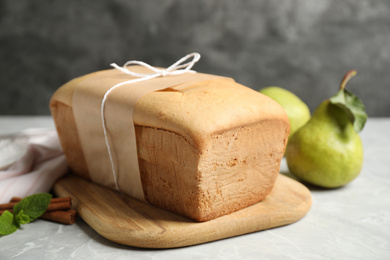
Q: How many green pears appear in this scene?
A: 2